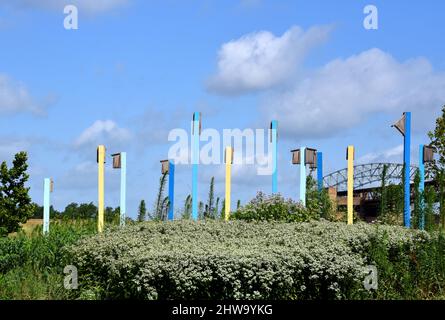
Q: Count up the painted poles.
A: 12